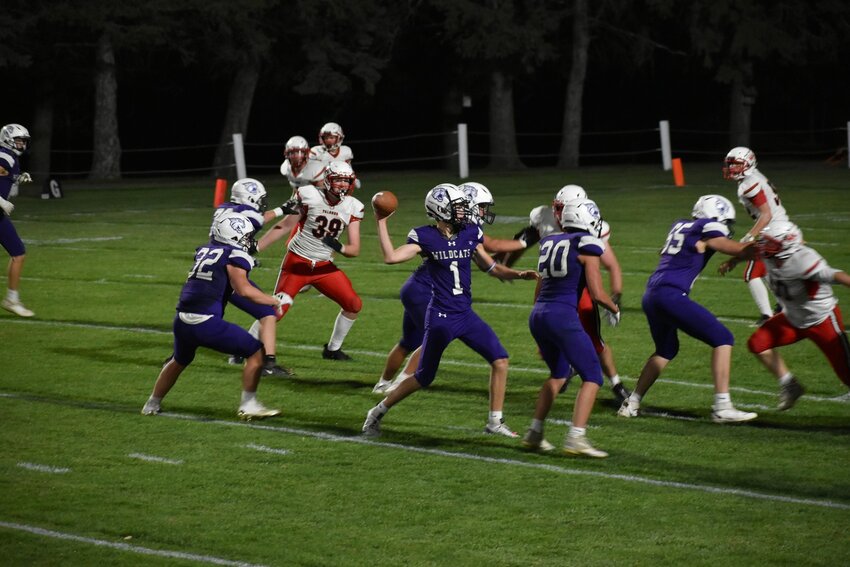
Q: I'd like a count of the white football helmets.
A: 13